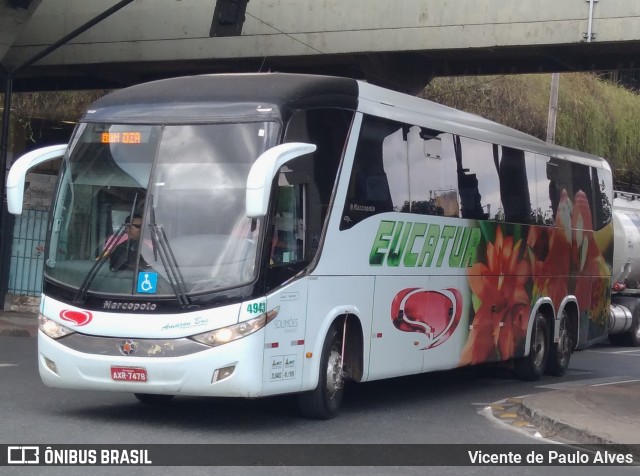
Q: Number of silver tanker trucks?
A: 1